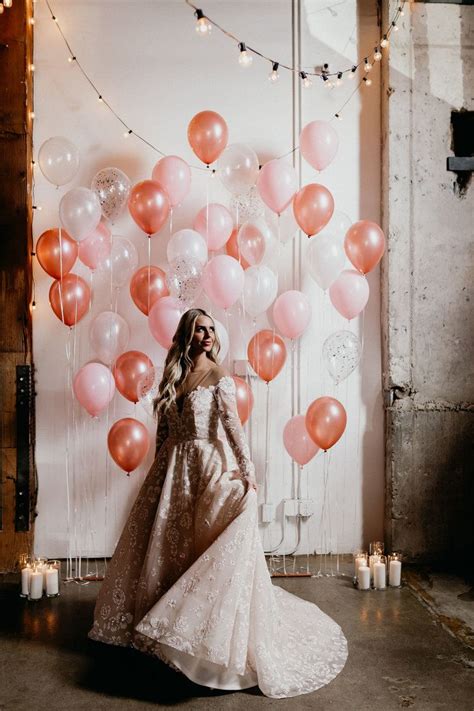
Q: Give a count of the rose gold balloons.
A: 13